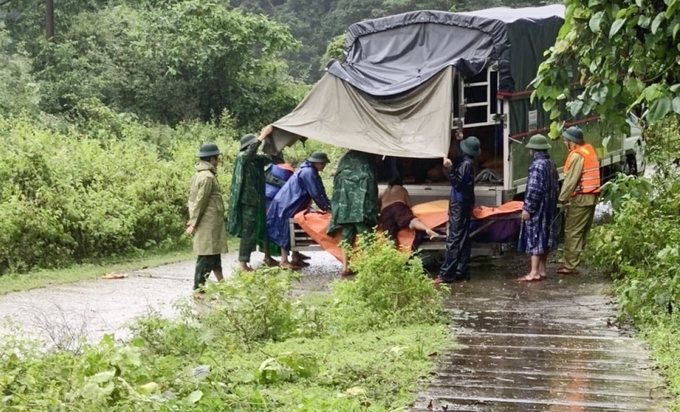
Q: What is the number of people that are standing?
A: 8